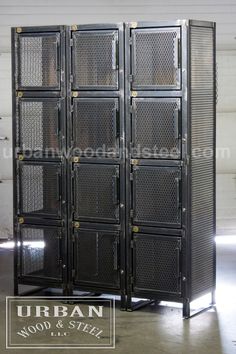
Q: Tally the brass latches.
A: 12